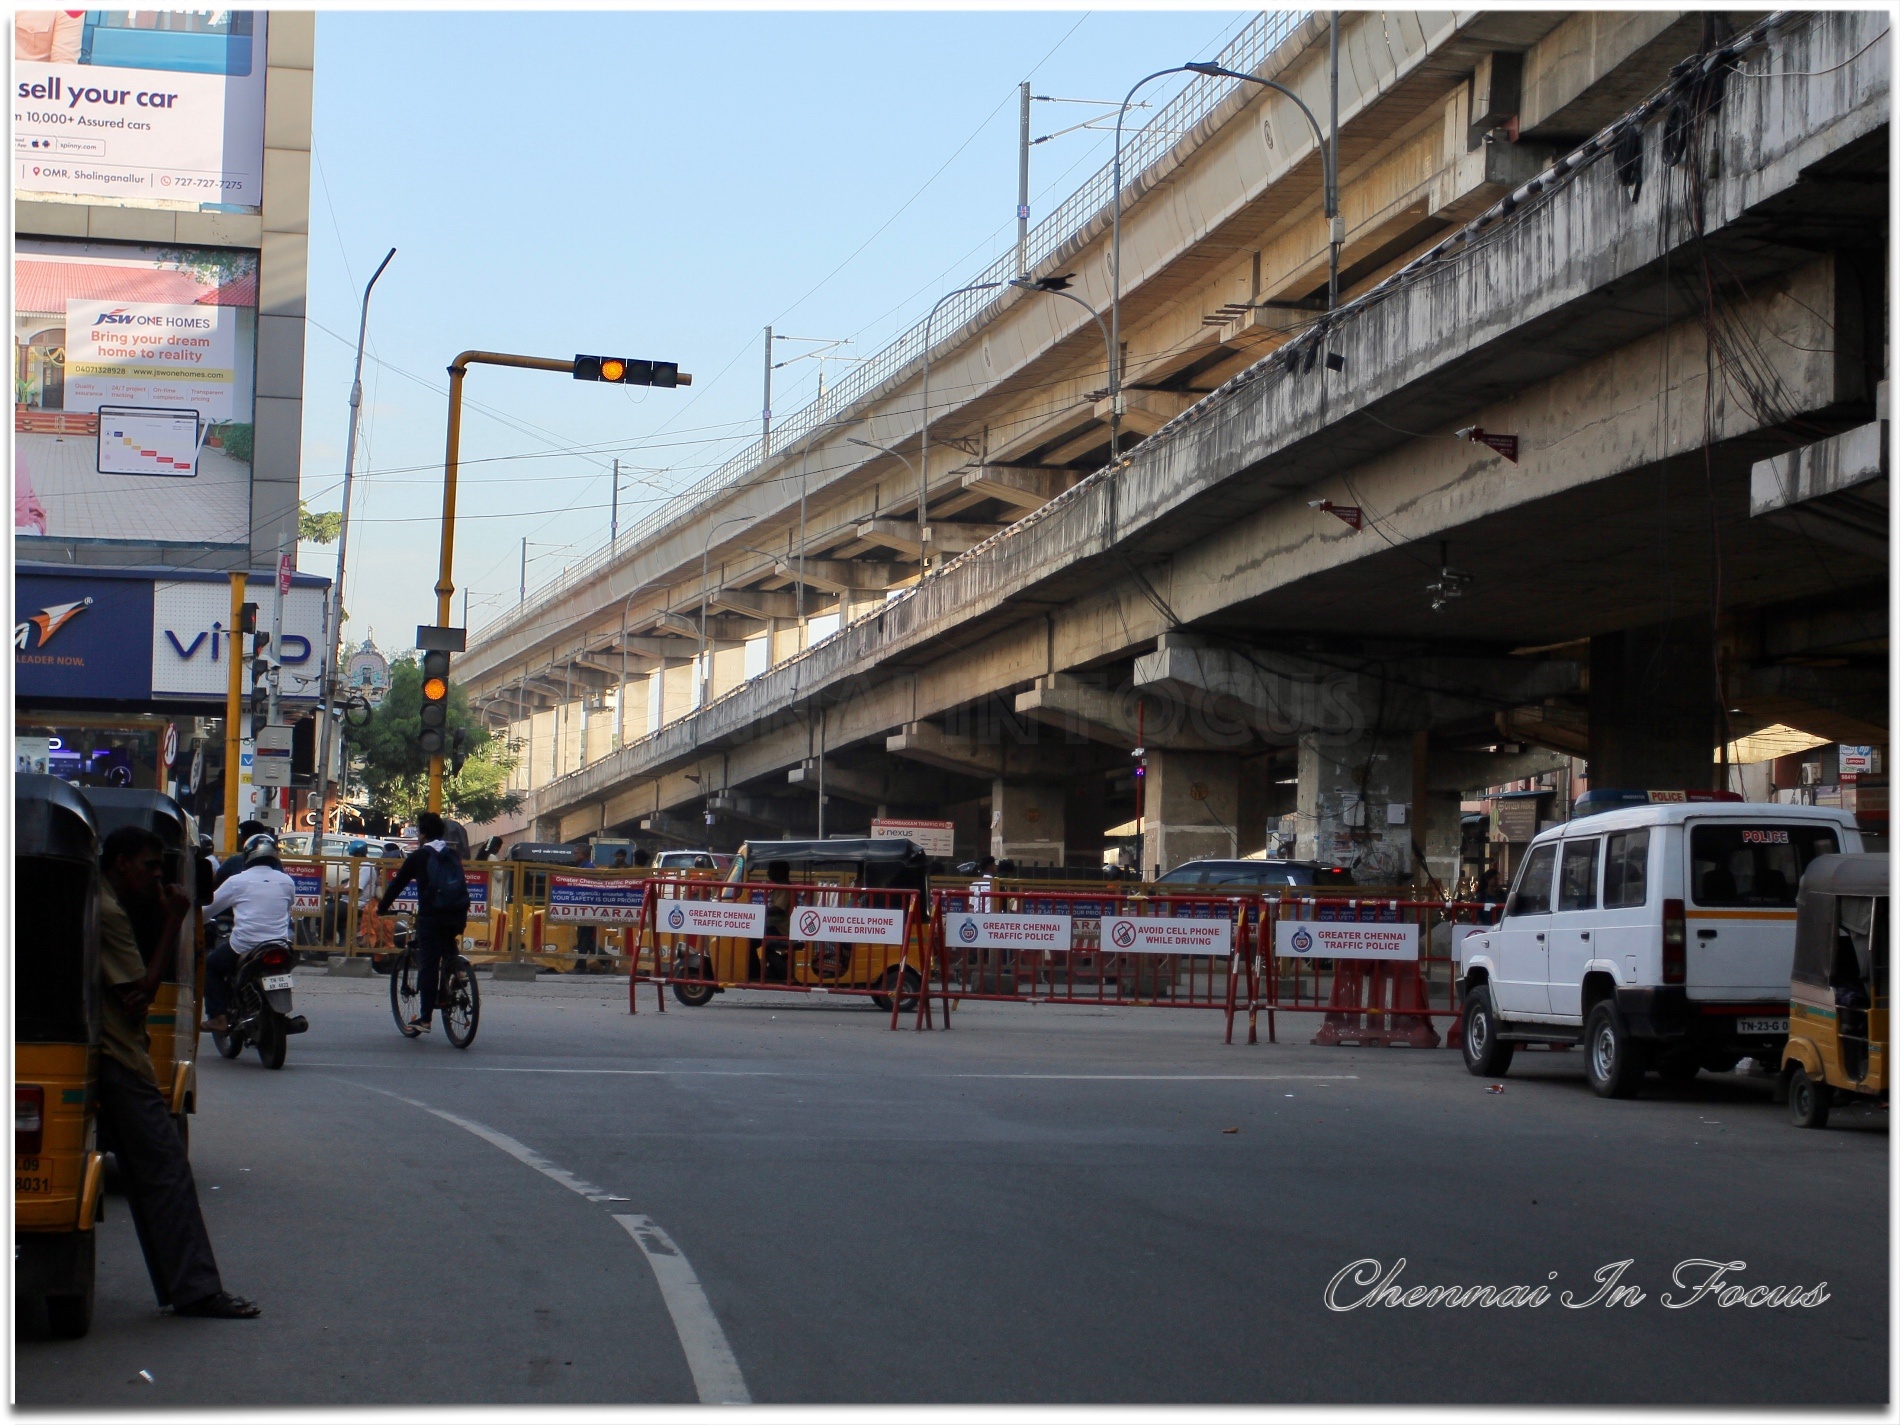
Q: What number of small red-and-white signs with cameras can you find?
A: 2